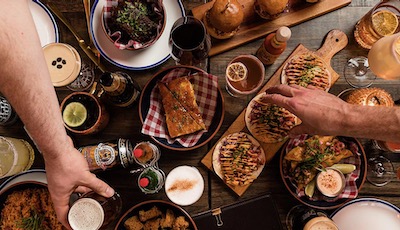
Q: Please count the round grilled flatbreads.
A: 3